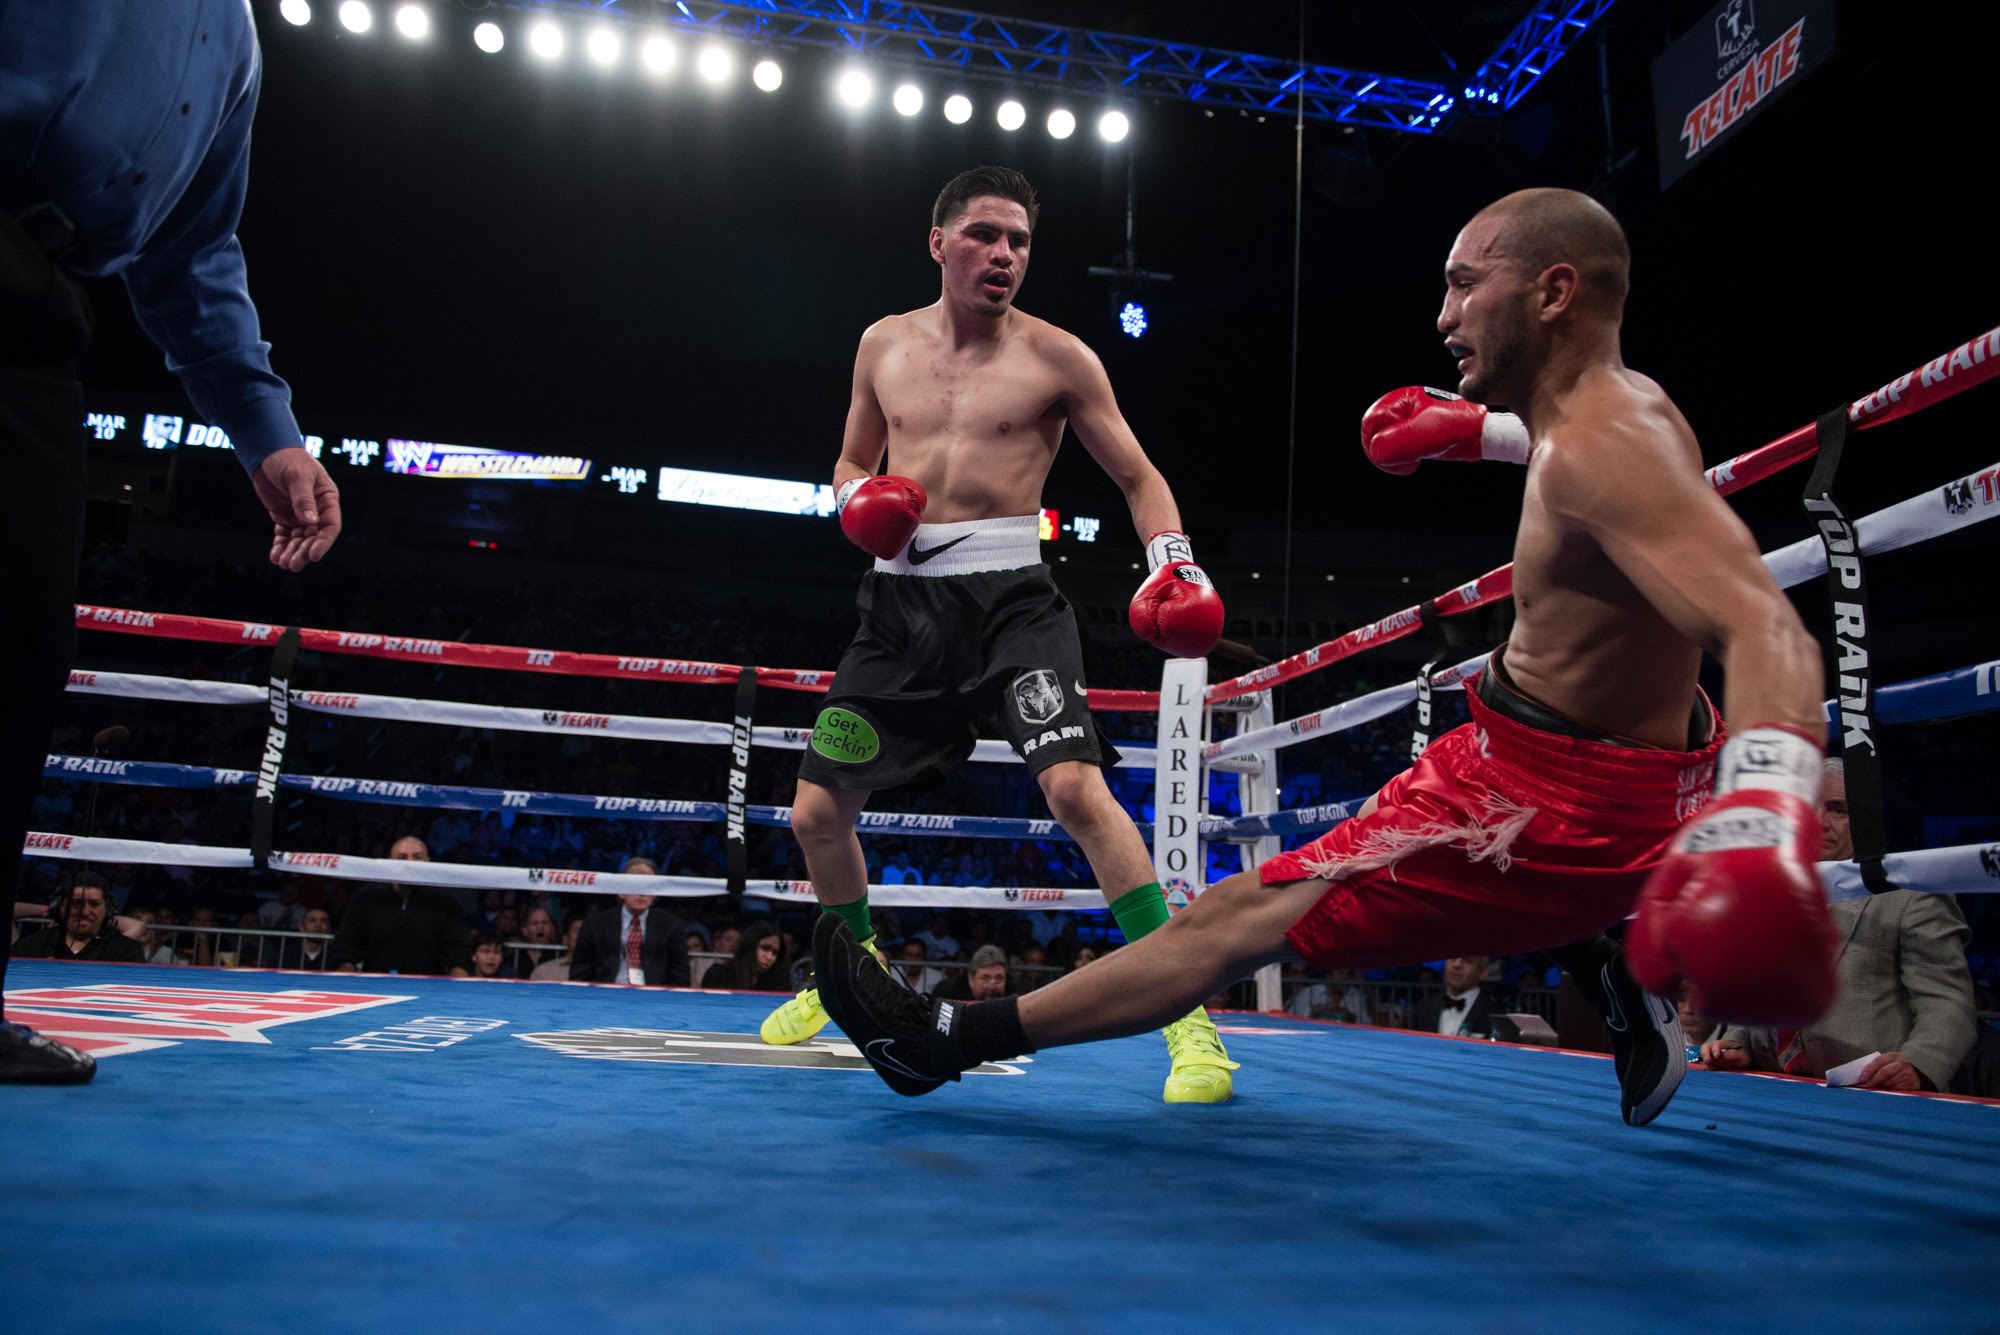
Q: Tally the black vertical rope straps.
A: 4